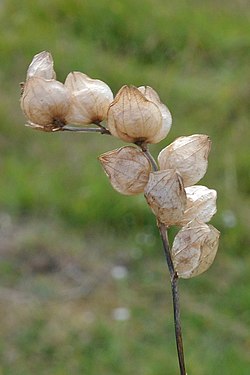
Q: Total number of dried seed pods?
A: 10